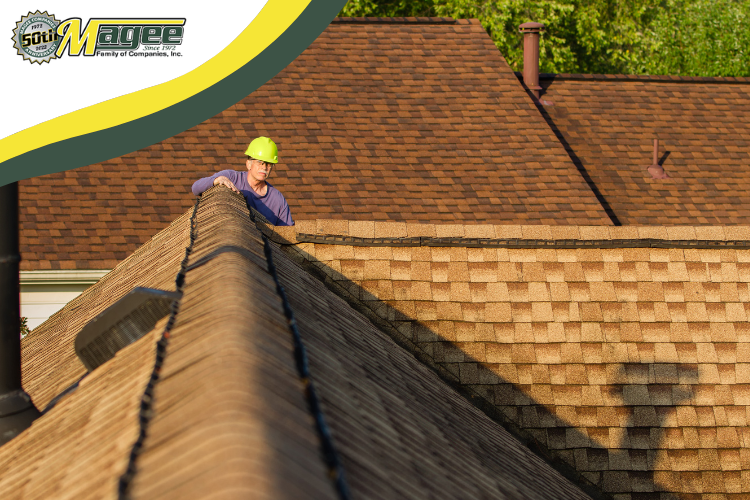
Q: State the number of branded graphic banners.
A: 1